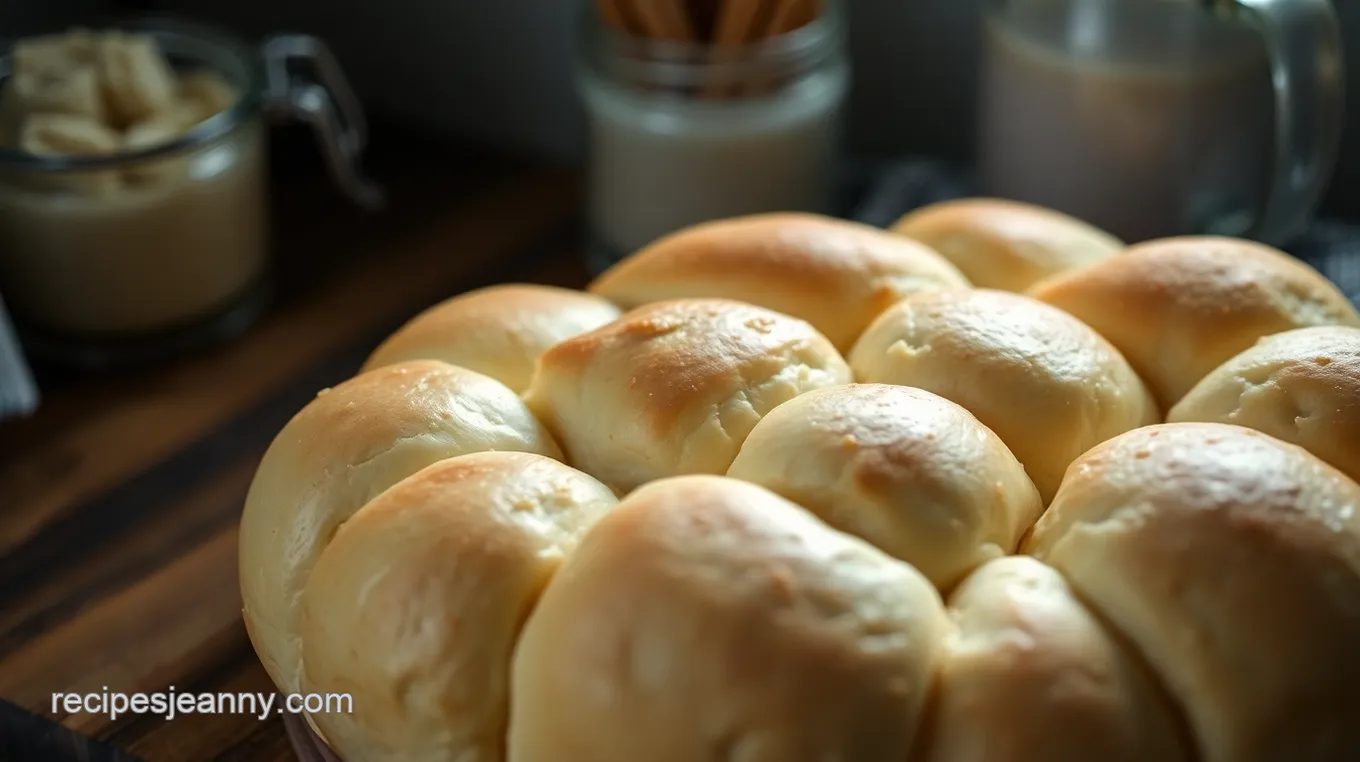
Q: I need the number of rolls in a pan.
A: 13